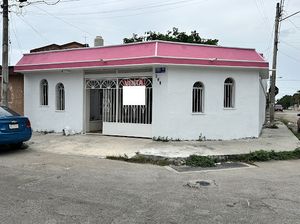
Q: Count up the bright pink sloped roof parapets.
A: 1